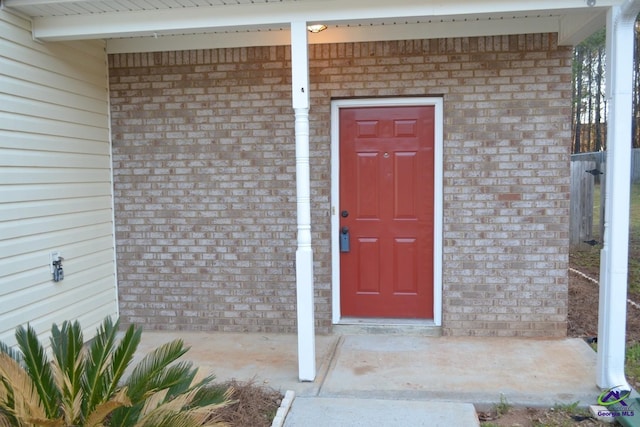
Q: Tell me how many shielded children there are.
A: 0